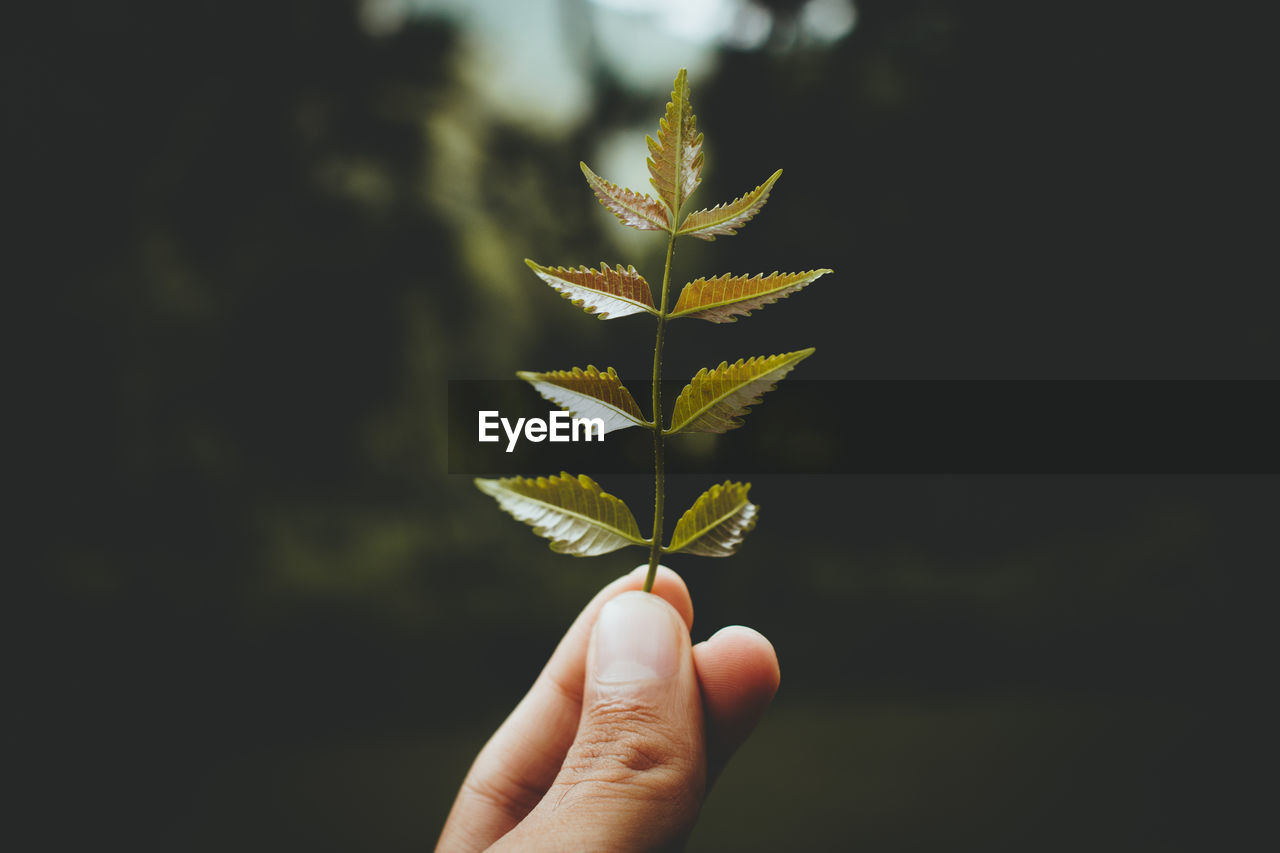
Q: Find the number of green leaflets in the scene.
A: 9